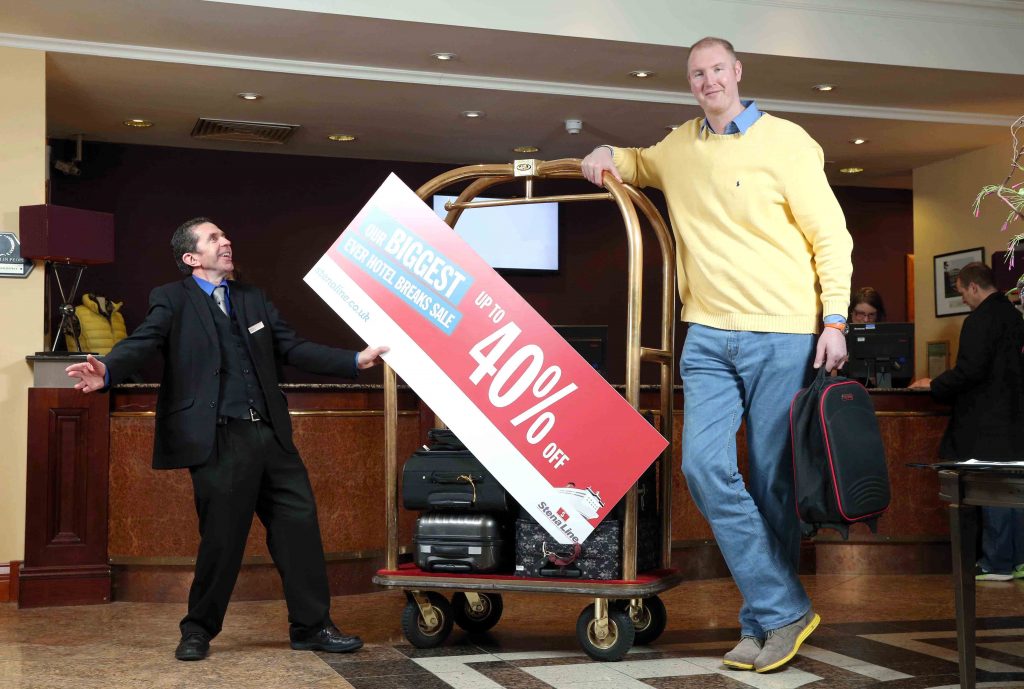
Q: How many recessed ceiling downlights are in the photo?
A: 11